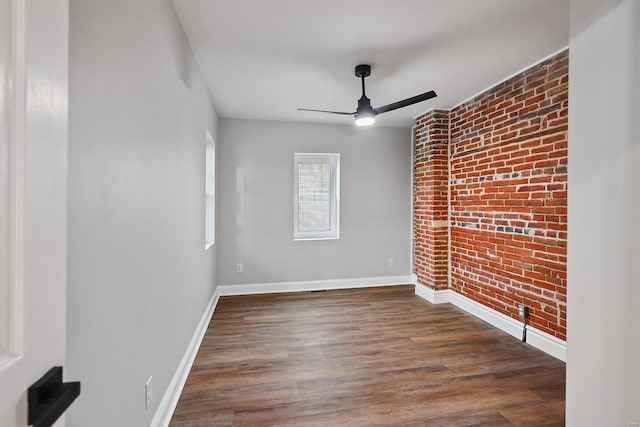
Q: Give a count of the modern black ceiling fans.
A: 1